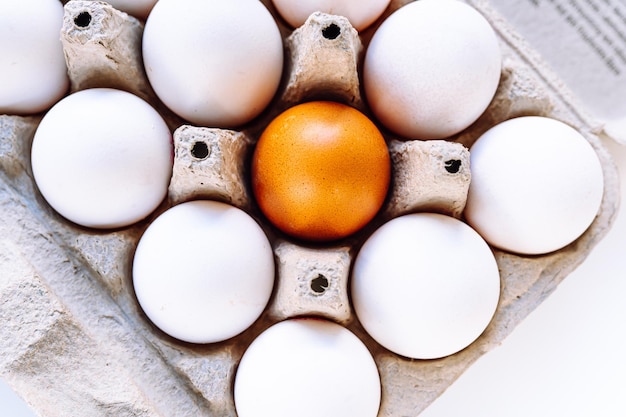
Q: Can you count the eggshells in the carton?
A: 11